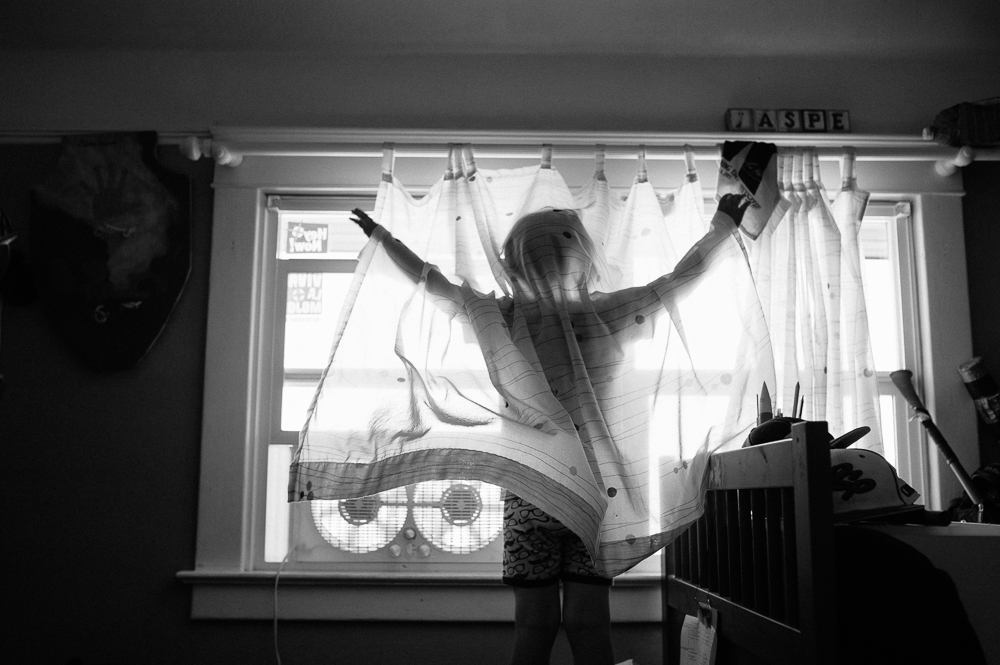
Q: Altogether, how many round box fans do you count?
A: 2